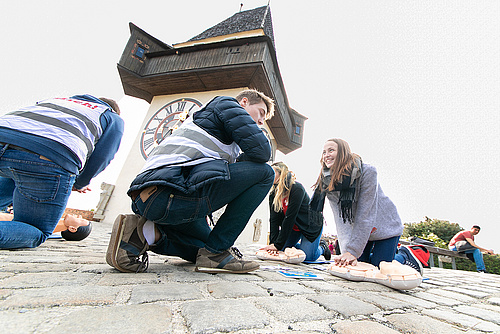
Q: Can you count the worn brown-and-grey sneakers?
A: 2